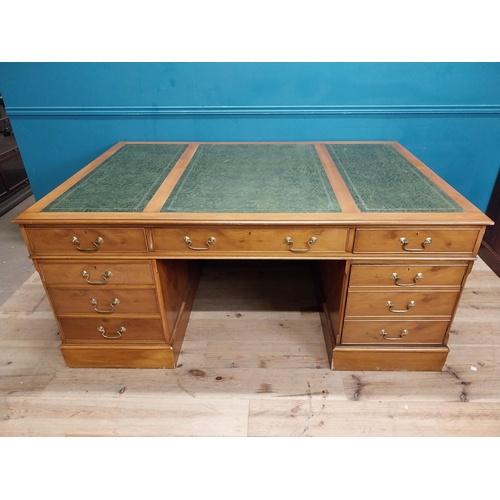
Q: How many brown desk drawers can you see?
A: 9